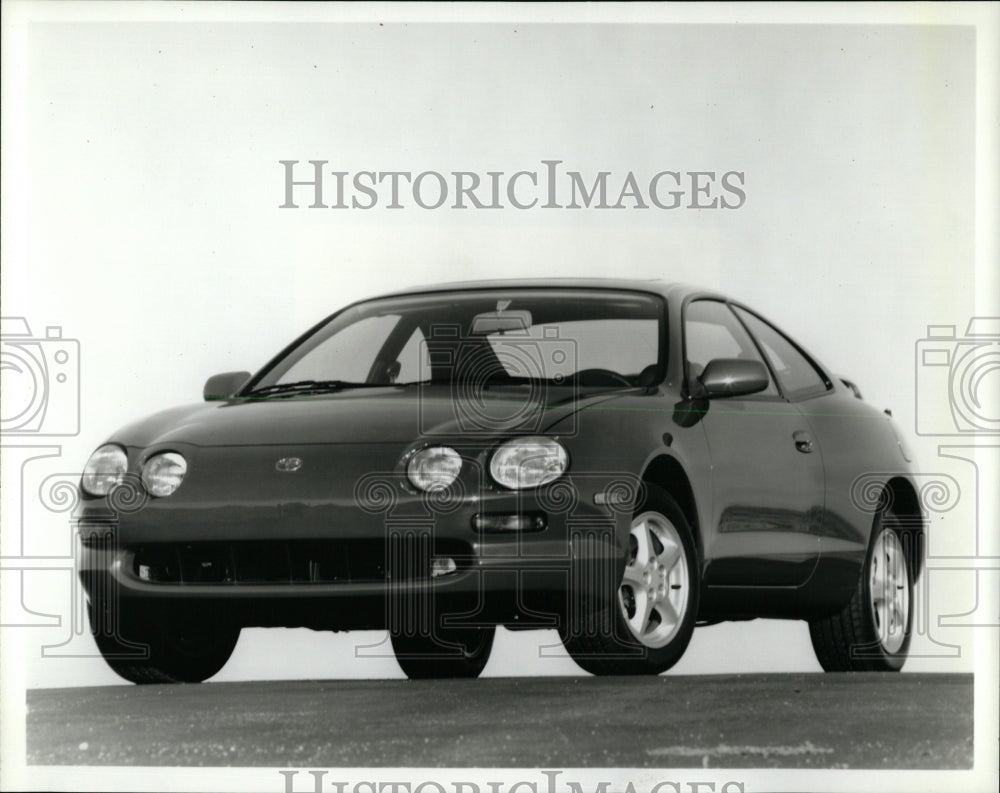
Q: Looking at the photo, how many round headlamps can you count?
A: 4